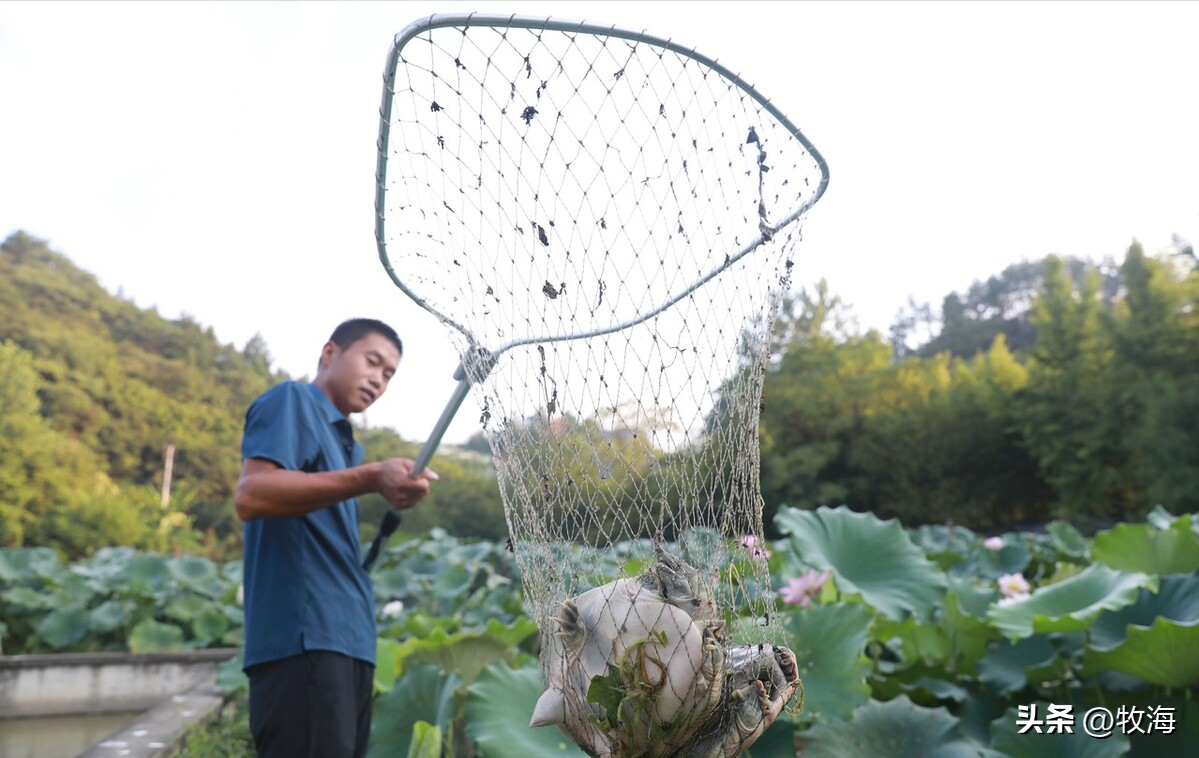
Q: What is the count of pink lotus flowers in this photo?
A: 4